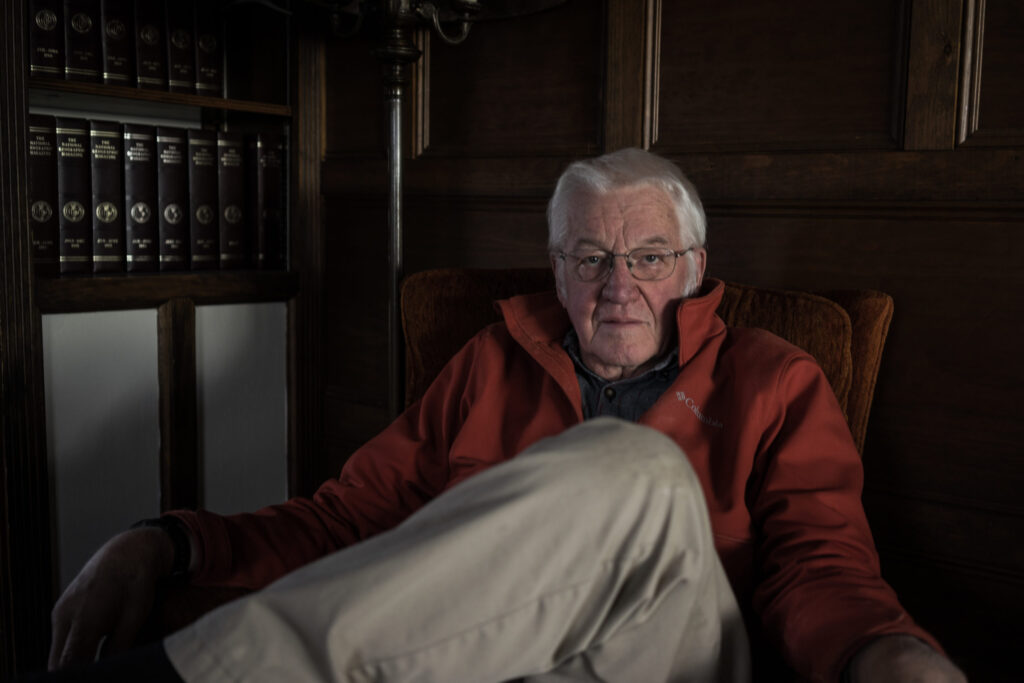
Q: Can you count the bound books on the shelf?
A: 14